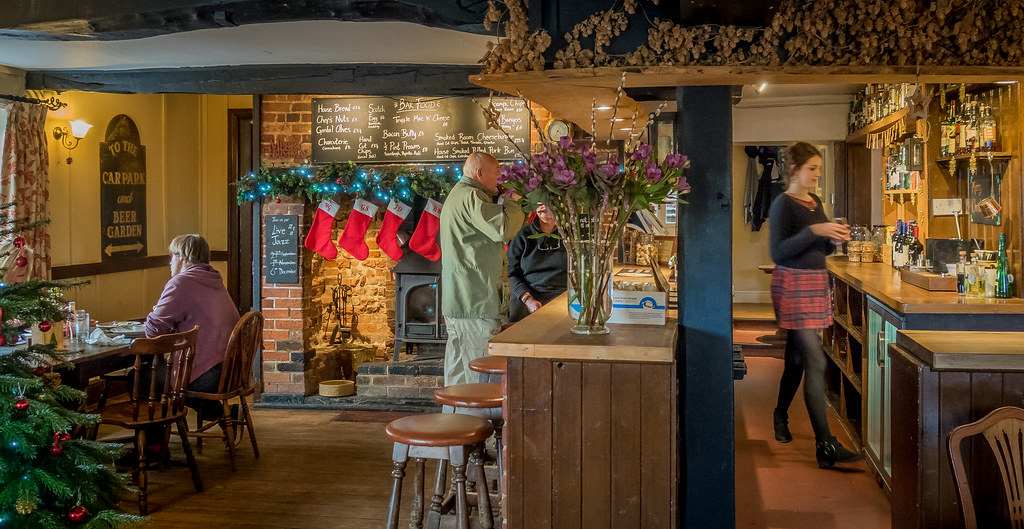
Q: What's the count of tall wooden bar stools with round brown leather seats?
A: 3